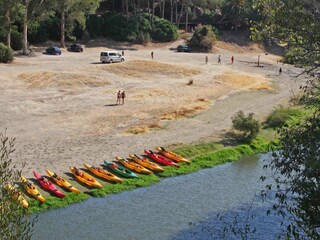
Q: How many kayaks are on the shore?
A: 11